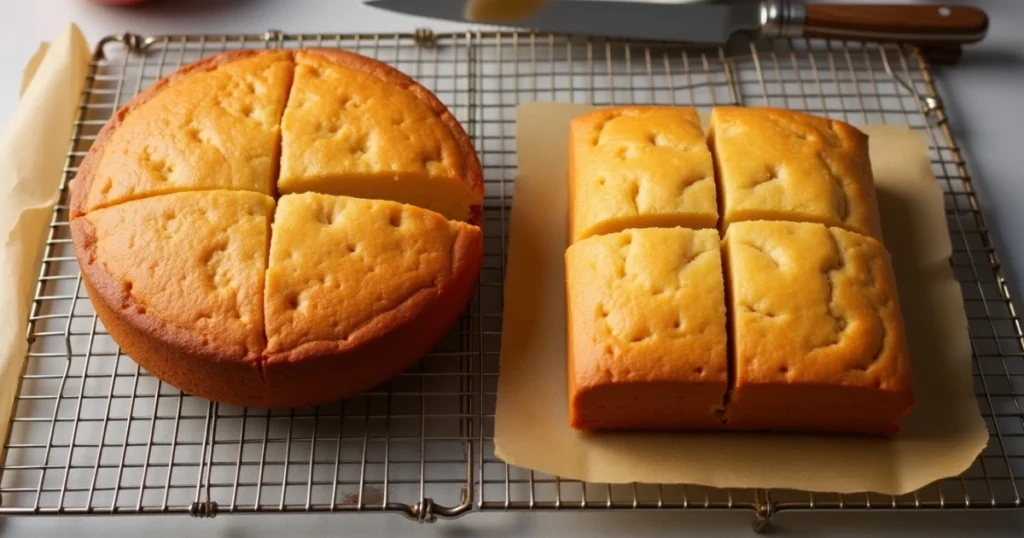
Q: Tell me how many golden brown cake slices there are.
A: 8